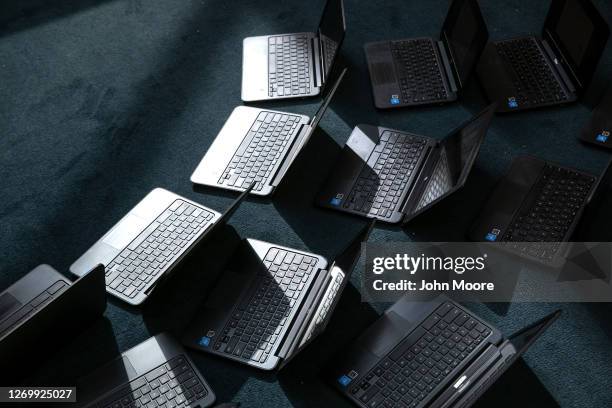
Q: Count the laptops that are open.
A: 12